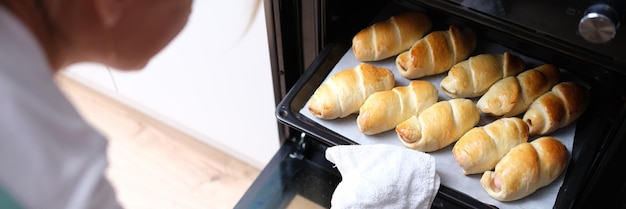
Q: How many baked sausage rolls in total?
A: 10